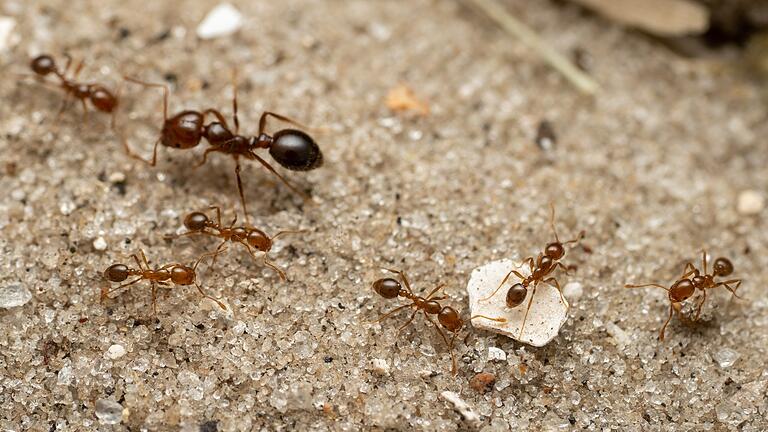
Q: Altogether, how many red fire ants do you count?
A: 7